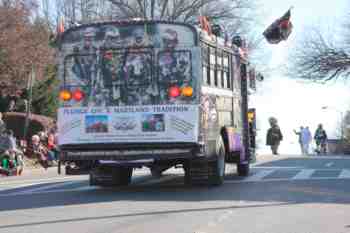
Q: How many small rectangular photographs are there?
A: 2